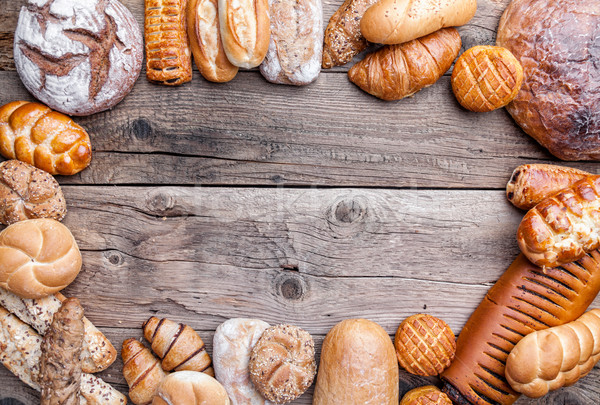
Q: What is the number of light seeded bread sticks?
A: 2